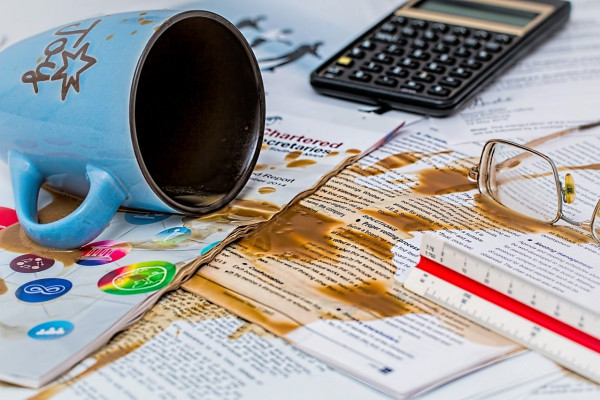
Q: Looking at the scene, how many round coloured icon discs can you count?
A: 9